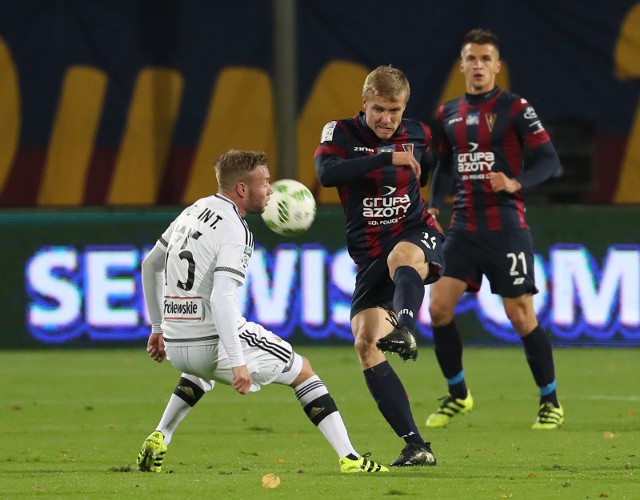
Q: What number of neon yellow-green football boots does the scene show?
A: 4